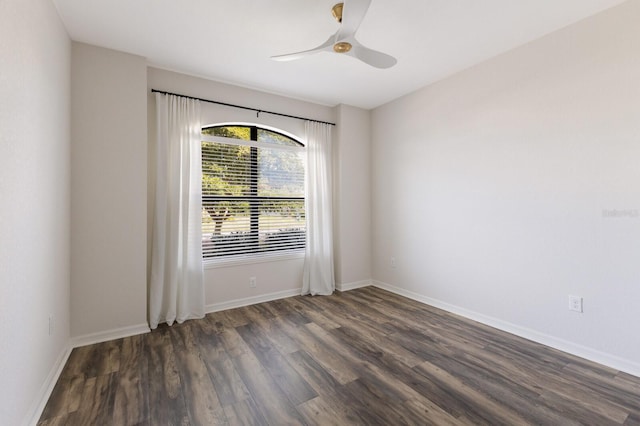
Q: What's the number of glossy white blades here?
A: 3